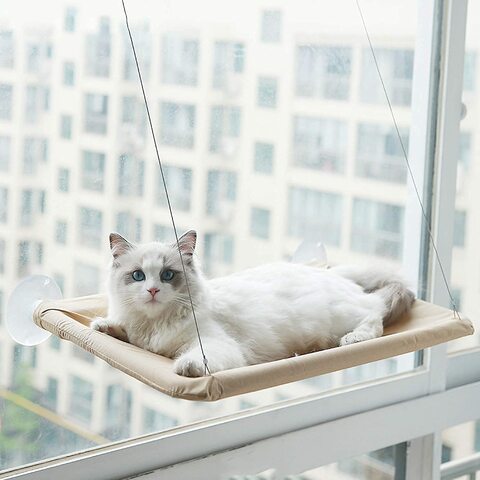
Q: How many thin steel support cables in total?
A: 2